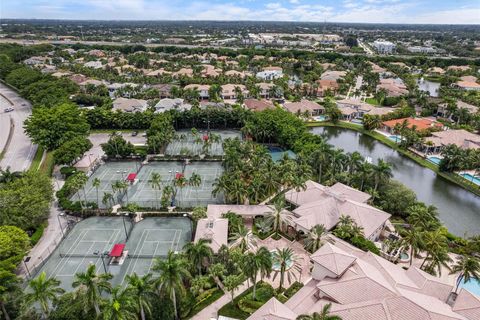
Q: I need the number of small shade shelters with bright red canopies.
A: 4